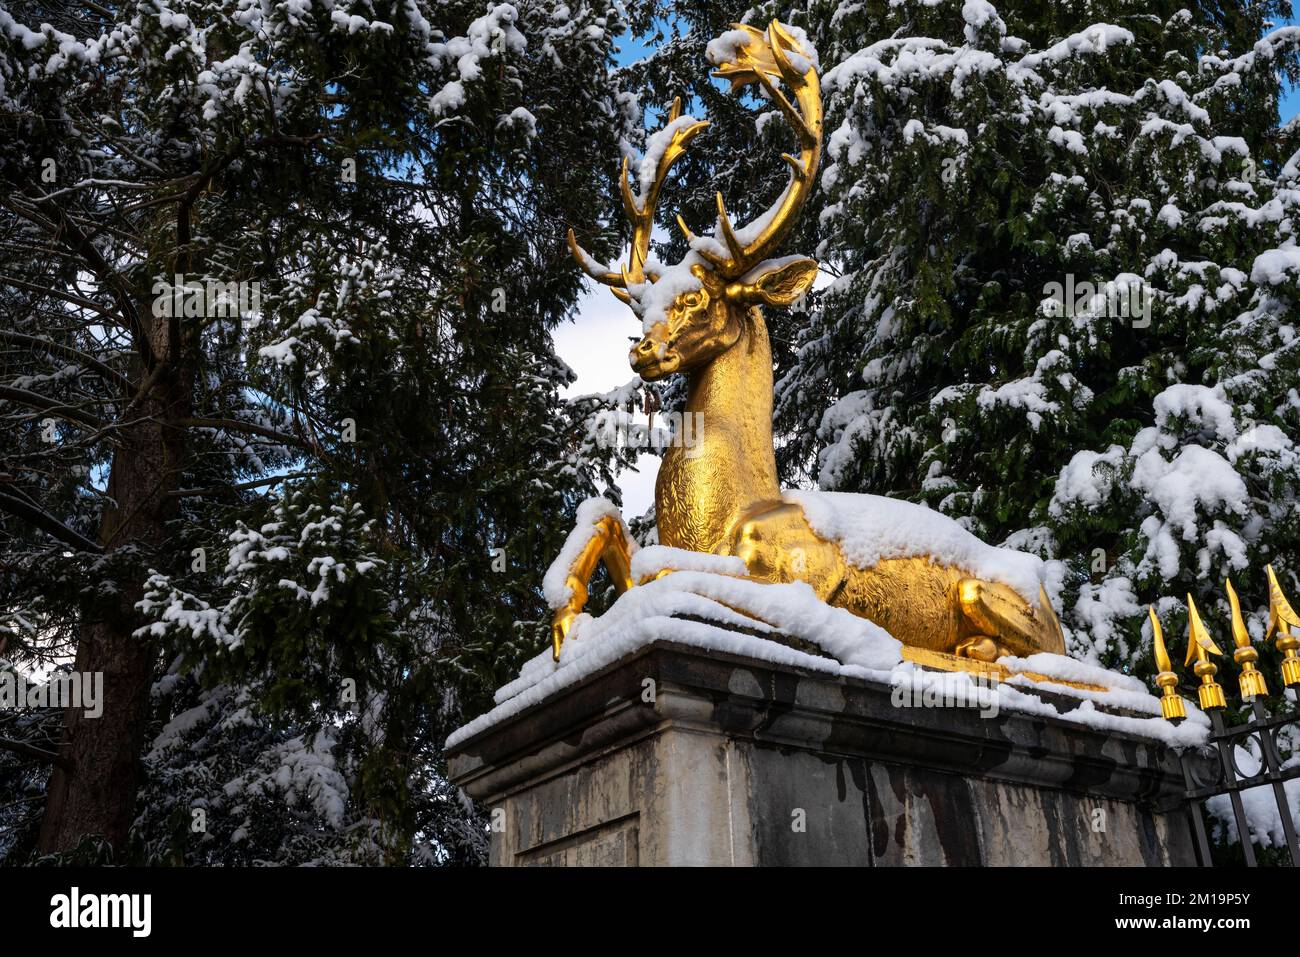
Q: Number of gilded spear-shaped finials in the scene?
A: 4